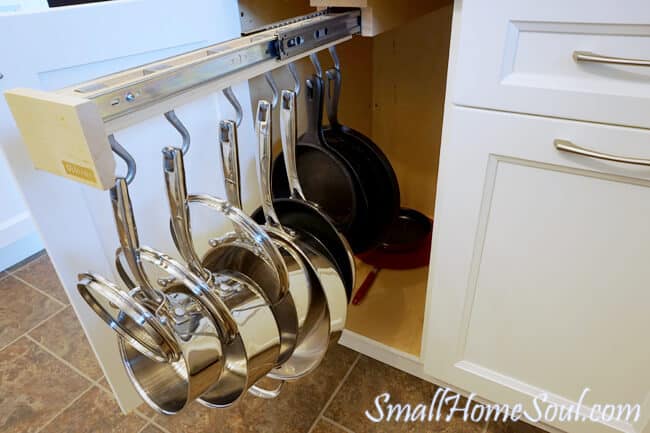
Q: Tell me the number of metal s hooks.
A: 7